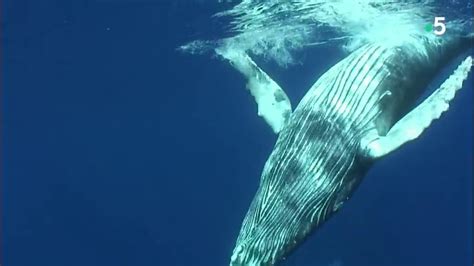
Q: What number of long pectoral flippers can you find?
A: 2